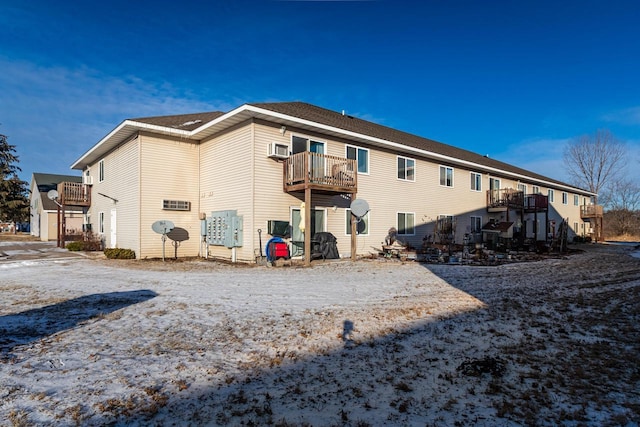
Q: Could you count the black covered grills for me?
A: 1